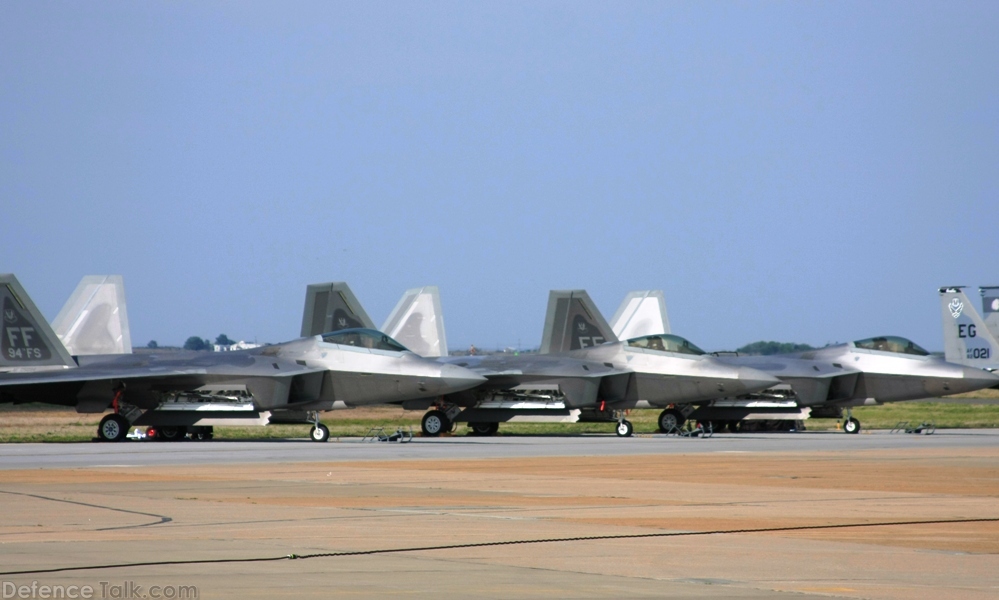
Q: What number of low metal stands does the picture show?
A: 3